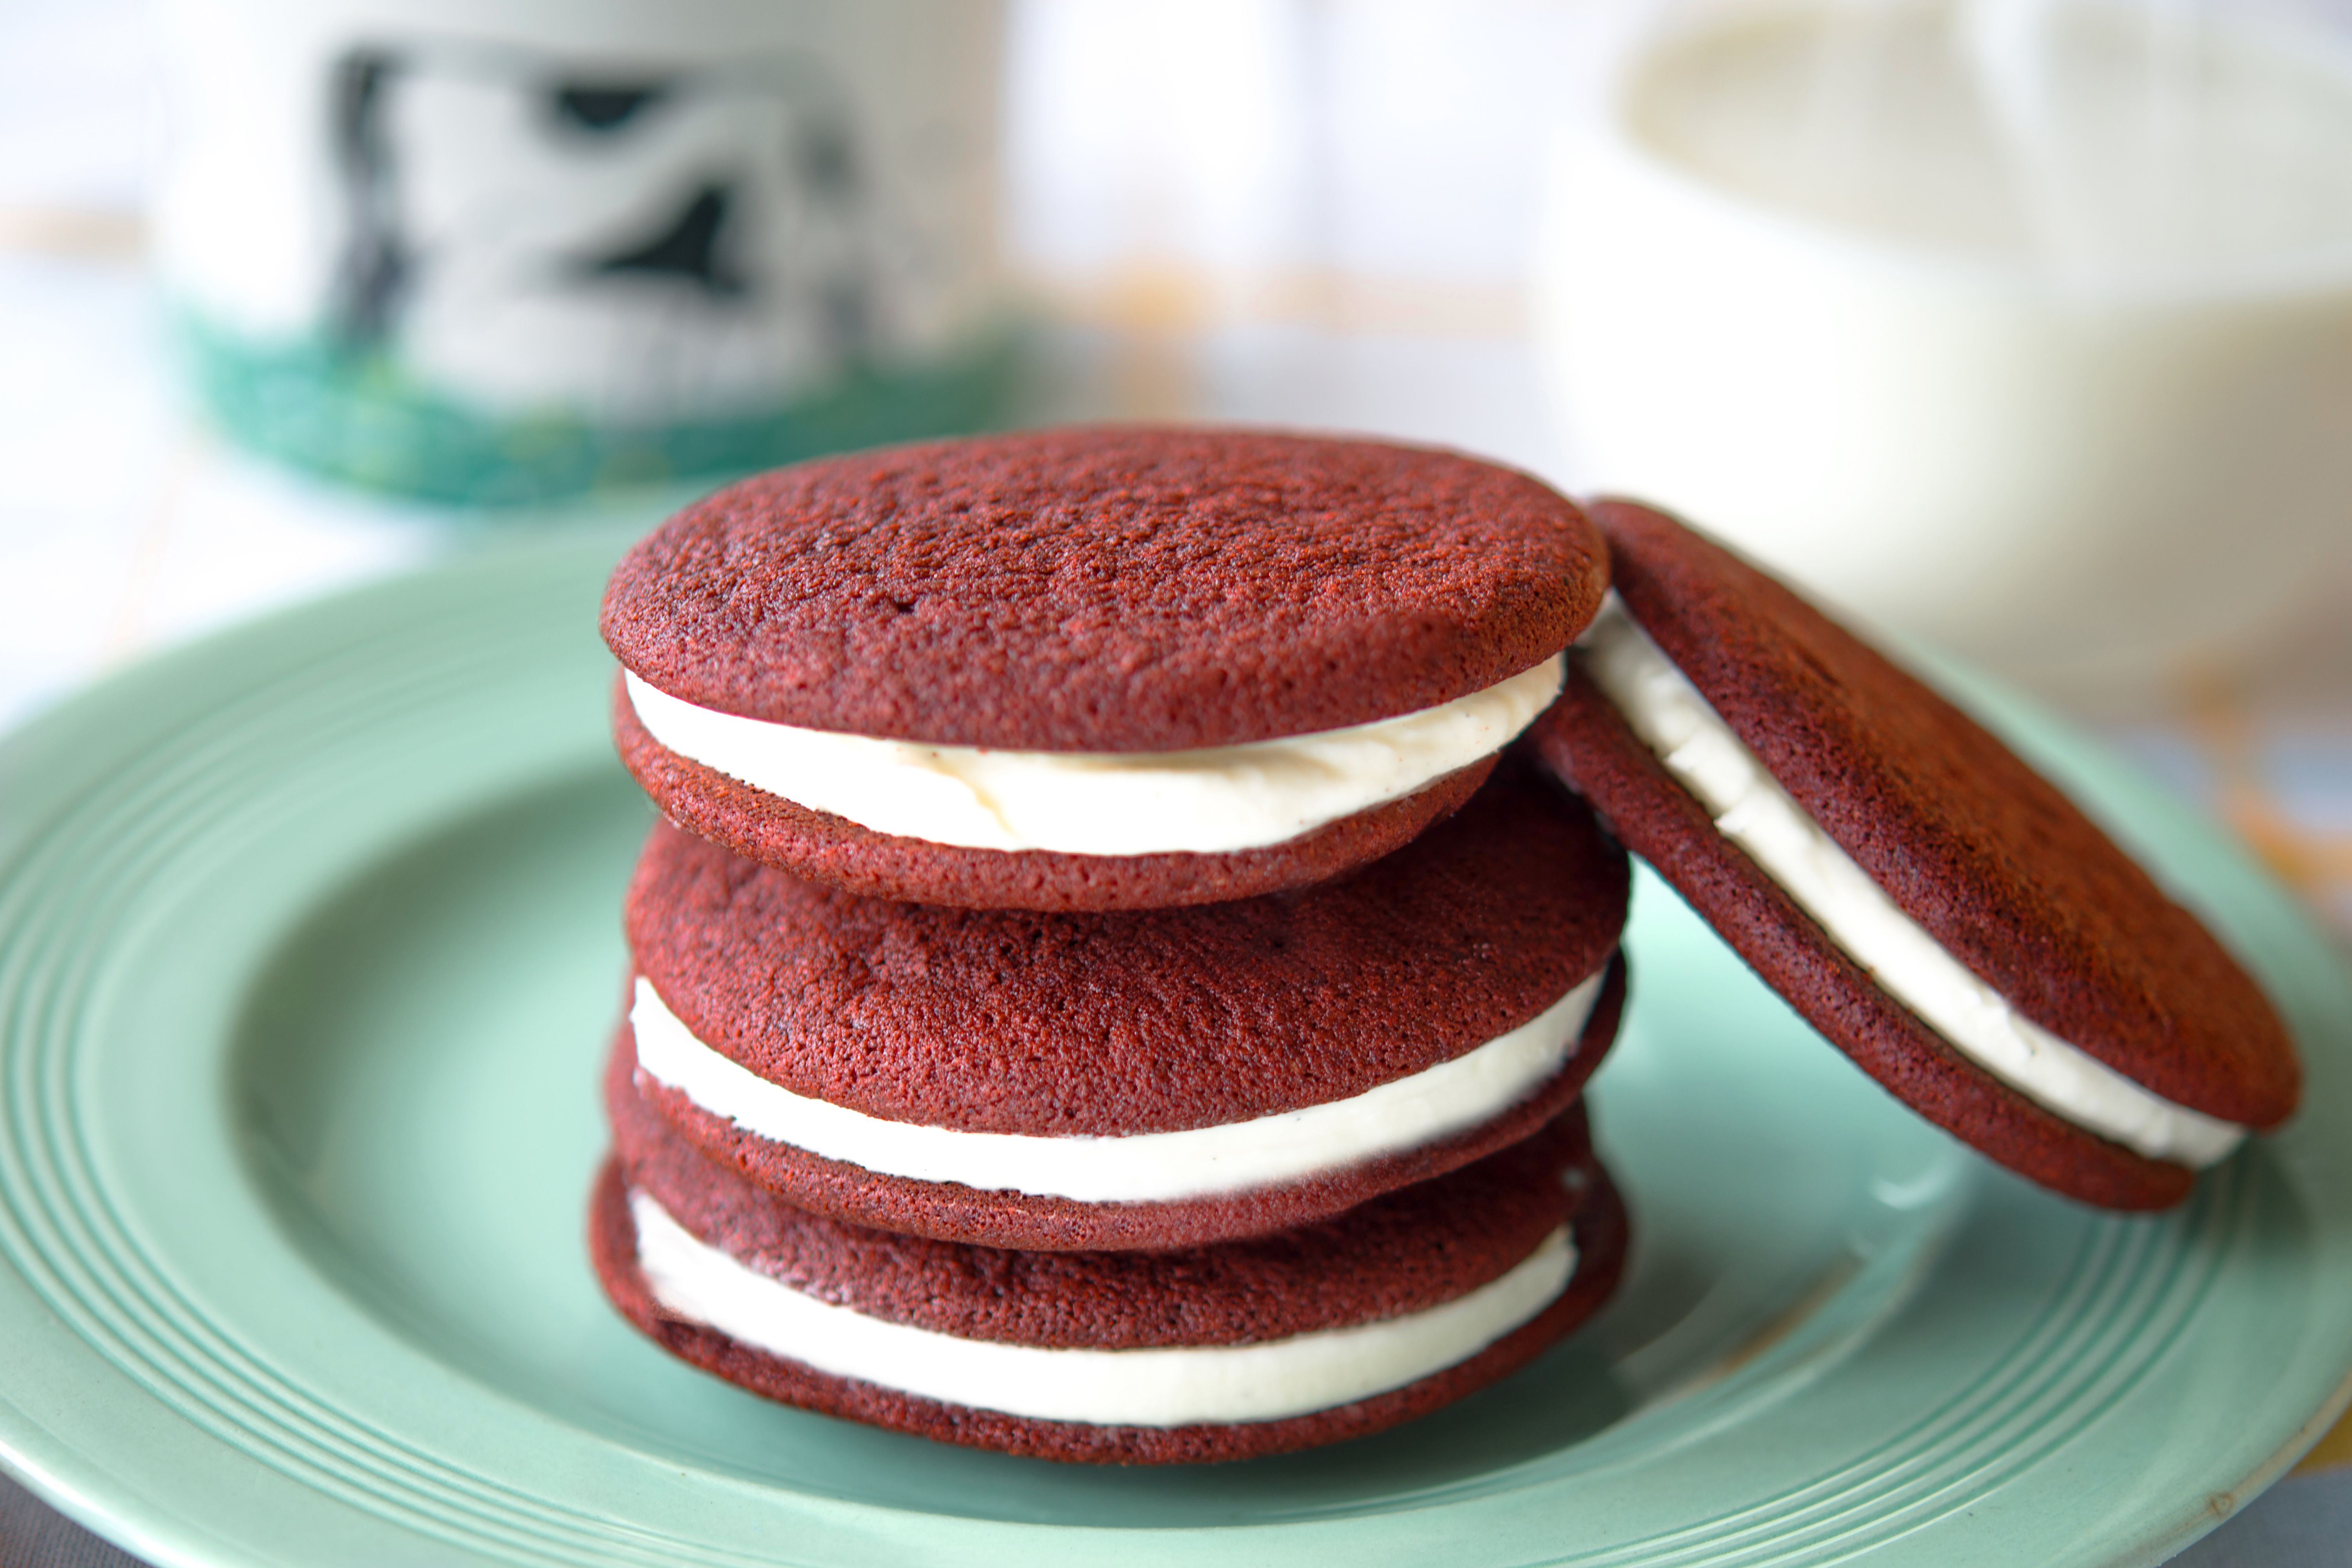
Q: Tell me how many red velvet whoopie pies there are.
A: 4